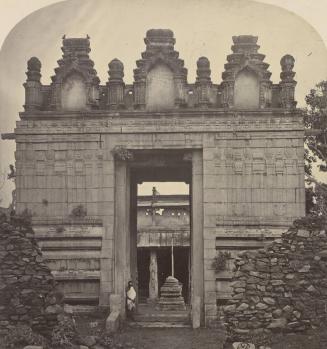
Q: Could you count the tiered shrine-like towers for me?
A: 3